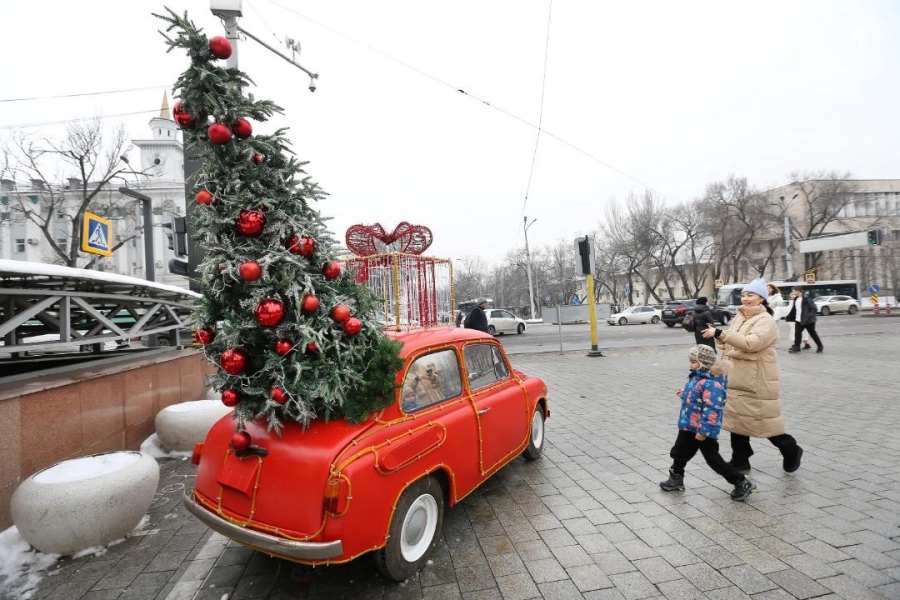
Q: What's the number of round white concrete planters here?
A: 2